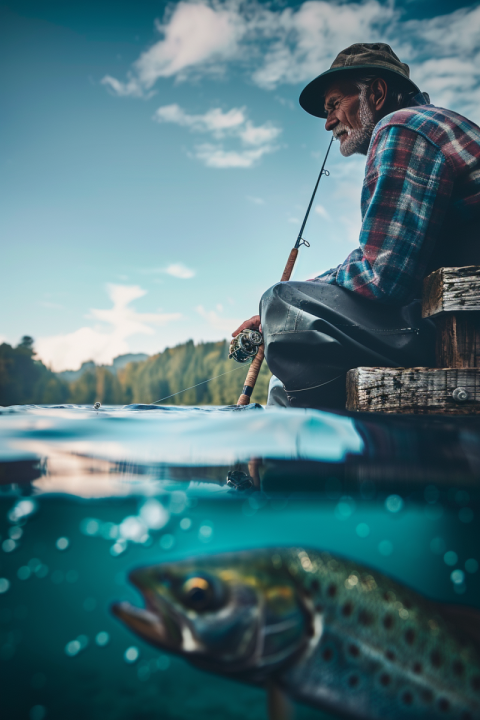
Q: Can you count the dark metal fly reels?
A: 1